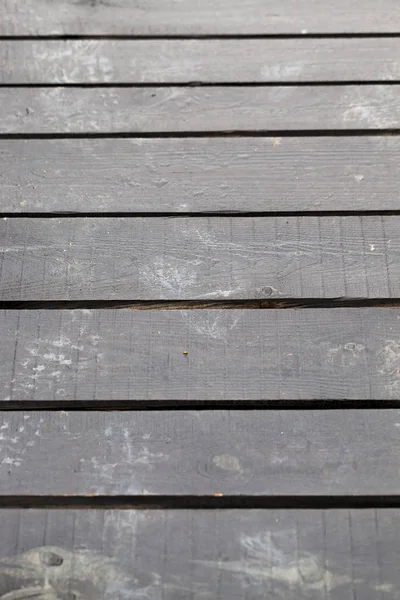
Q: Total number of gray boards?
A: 8